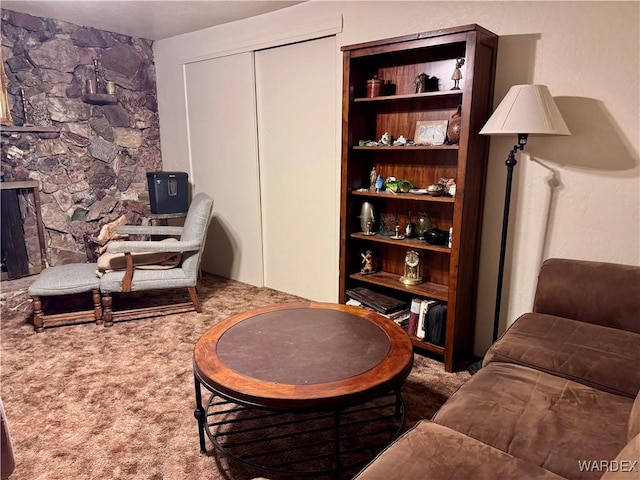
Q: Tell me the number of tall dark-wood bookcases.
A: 1